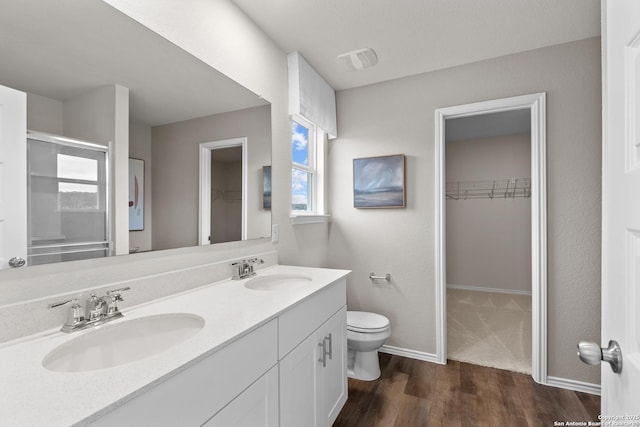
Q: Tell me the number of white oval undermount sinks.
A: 2